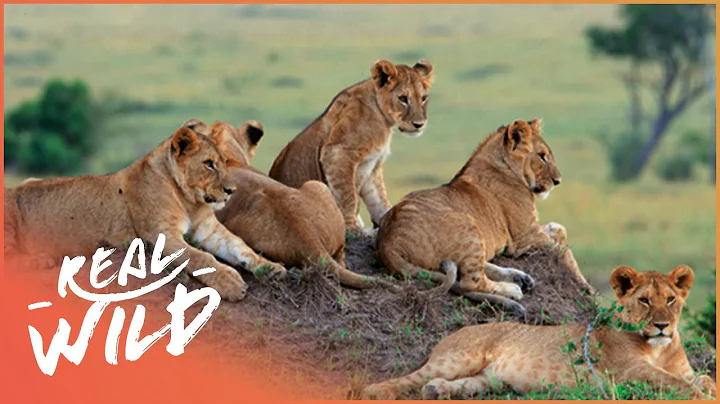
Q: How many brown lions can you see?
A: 5